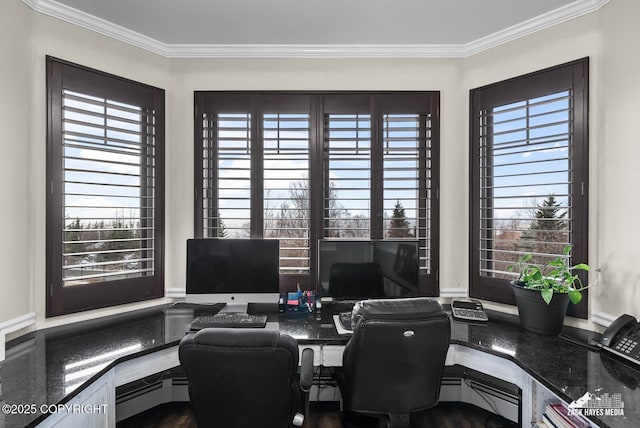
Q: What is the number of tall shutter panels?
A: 6